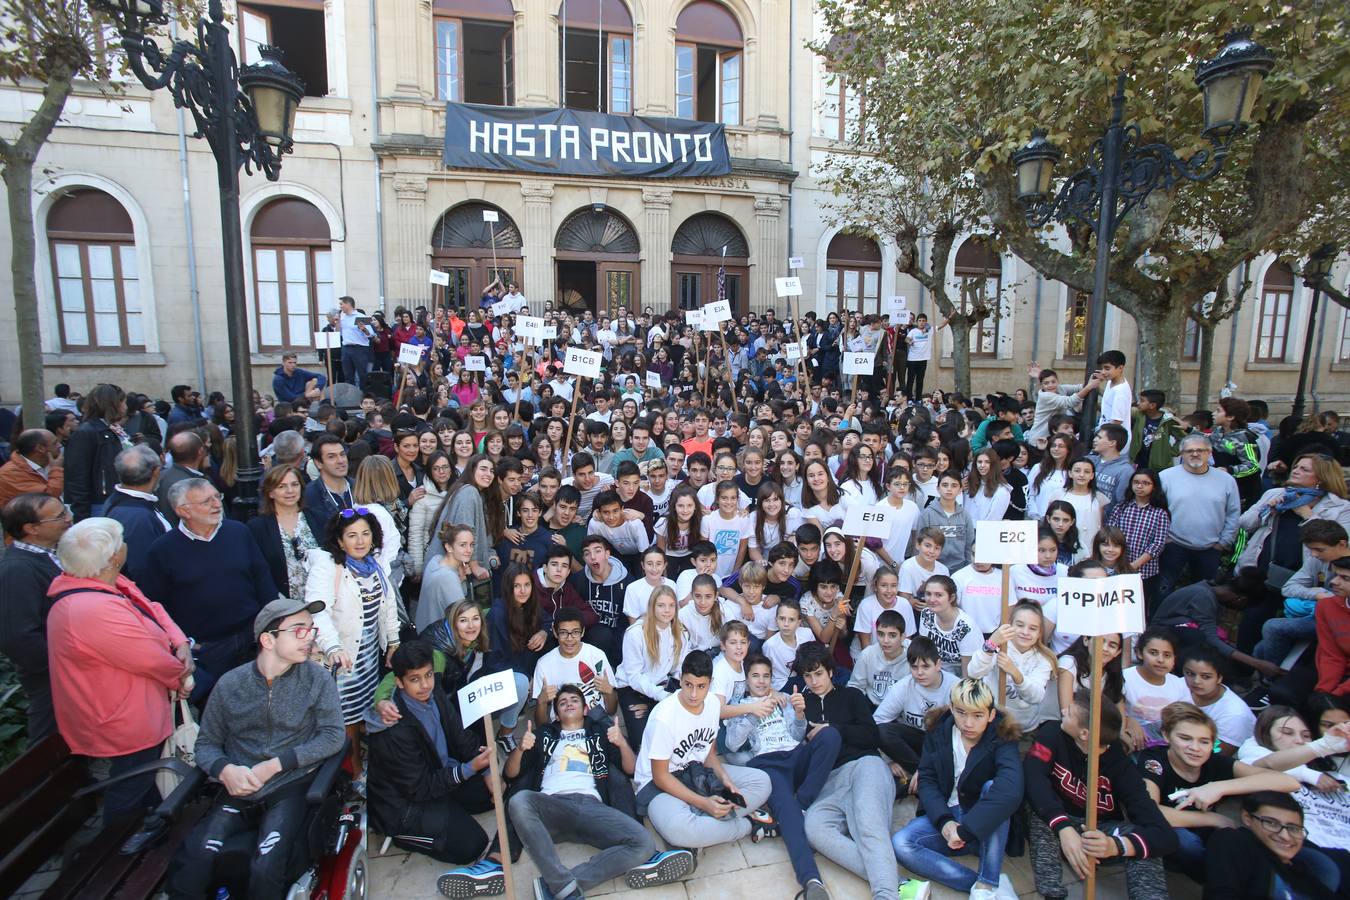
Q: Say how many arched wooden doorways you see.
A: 3